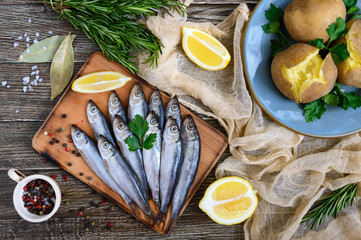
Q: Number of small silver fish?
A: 11